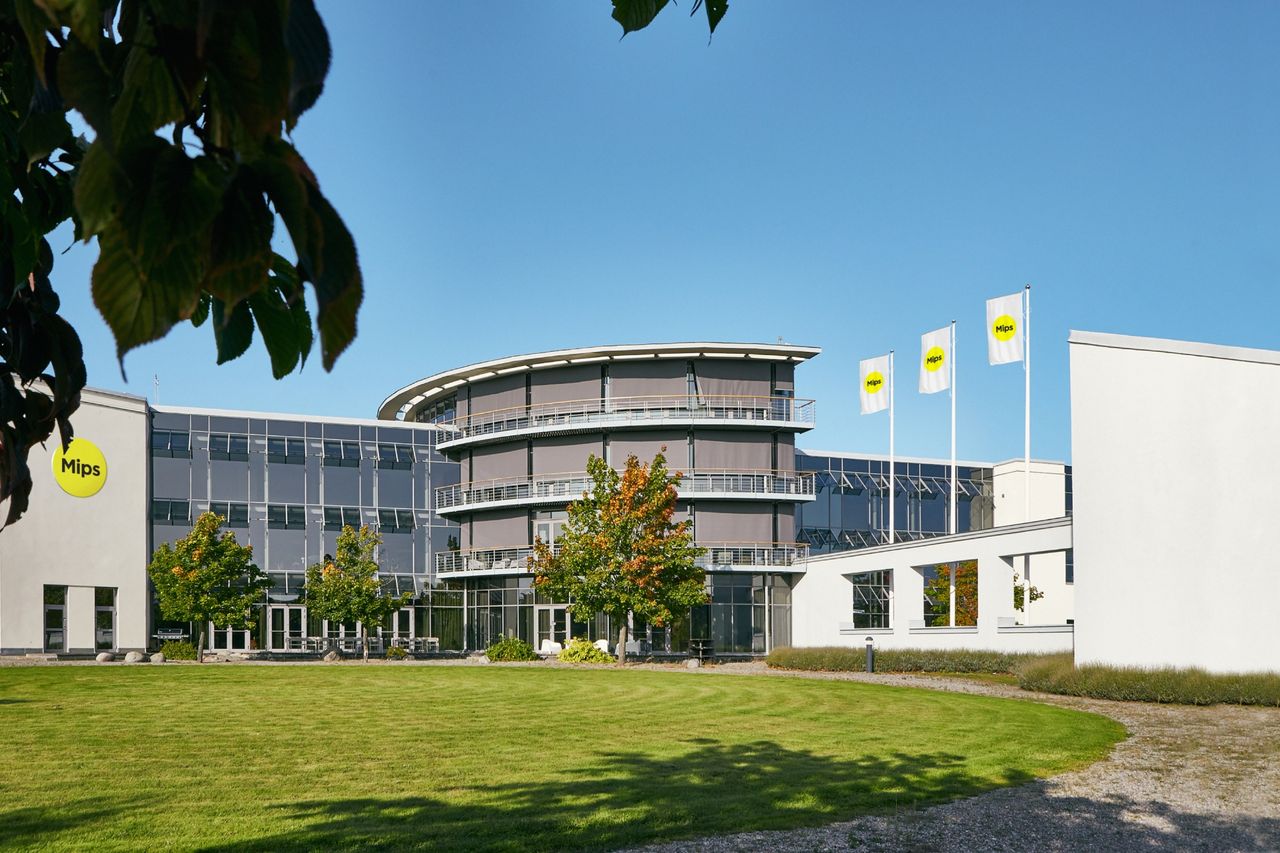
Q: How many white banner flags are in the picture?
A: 3